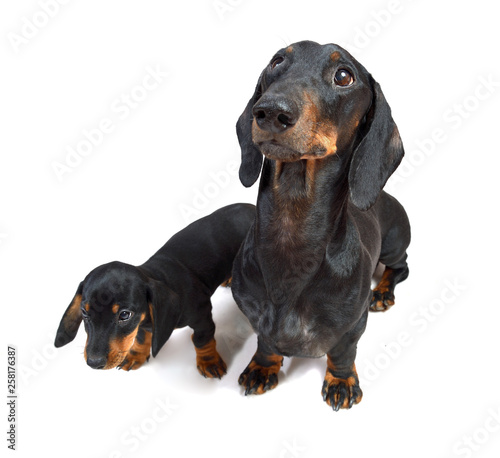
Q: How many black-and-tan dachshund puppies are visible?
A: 1